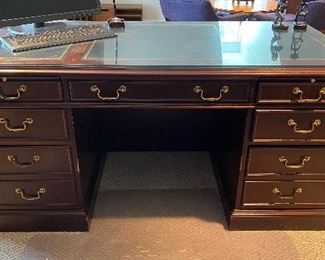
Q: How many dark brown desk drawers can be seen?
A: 9